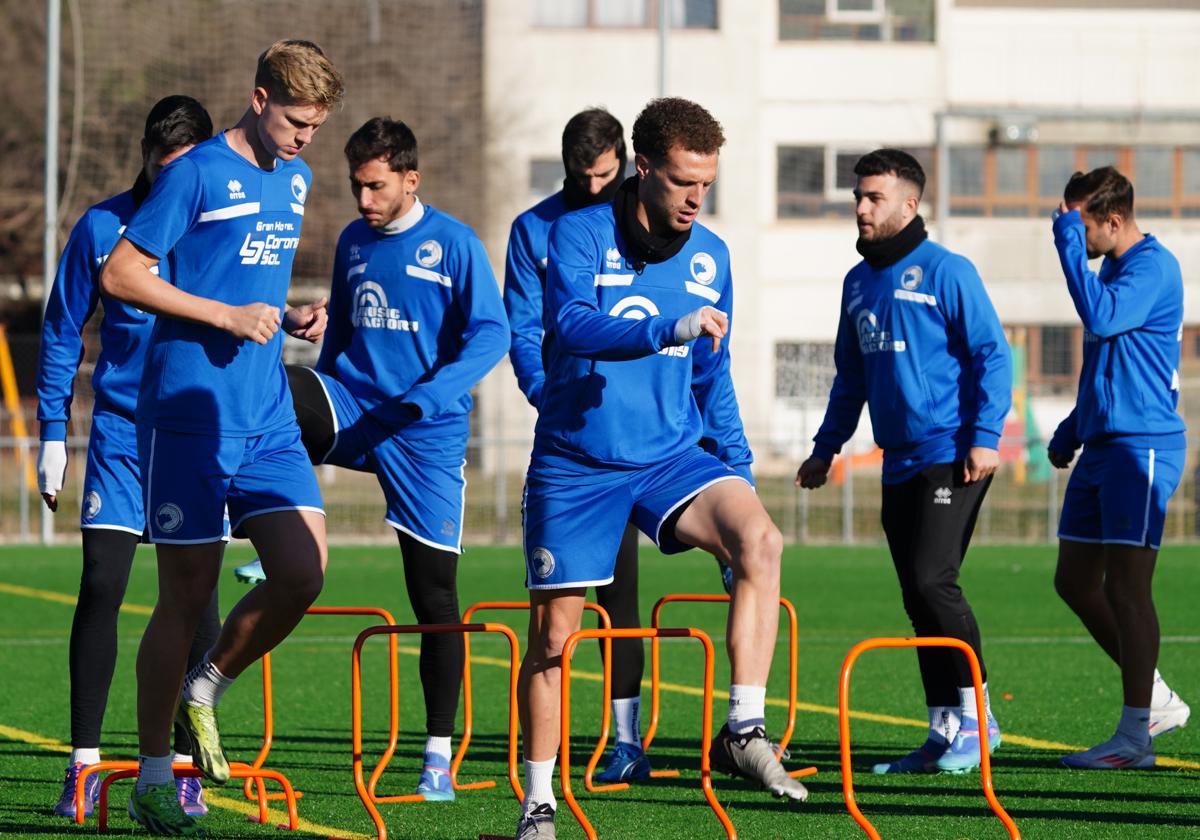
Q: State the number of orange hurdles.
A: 8